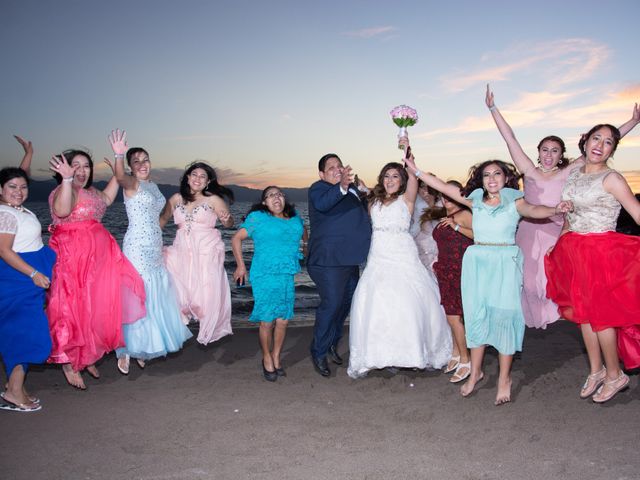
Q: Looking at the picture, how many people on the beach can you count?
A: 12